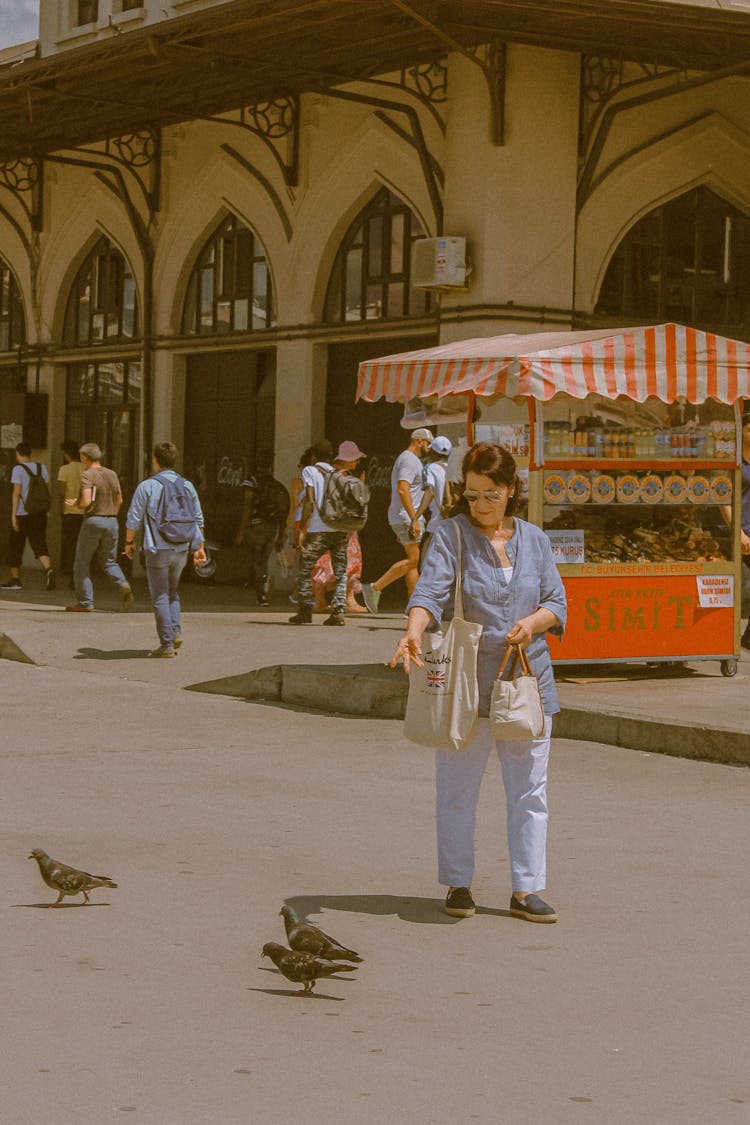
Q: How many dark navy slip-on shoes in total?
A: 2